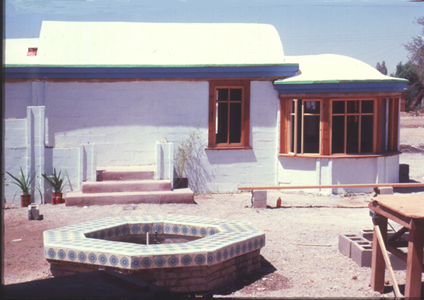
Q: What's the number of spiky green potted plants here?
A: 2